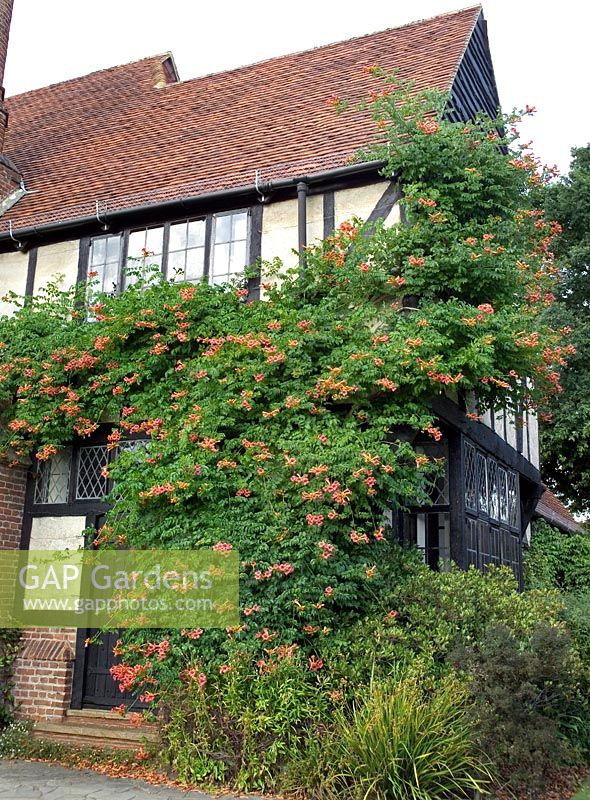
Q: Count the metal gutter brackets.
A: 3